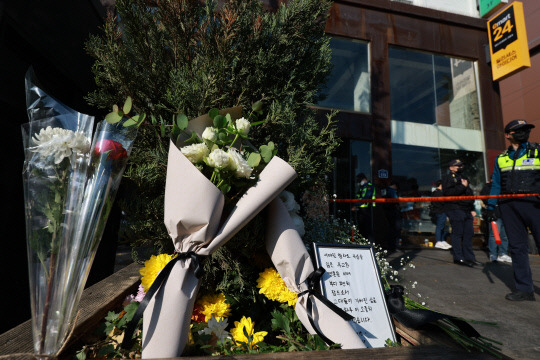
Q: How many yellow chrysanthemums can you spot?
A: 4